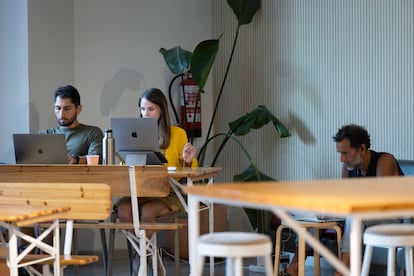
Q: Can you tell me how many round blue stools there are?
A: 0